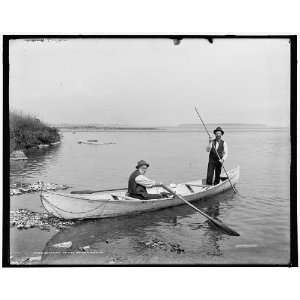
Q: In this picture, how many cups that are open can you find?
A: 0